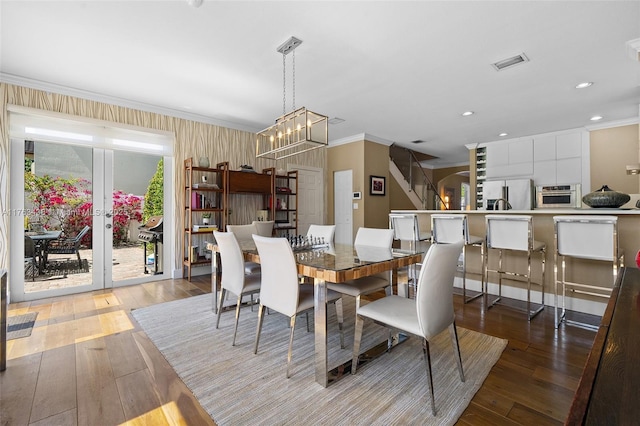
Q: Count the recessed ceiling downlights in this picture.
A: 4